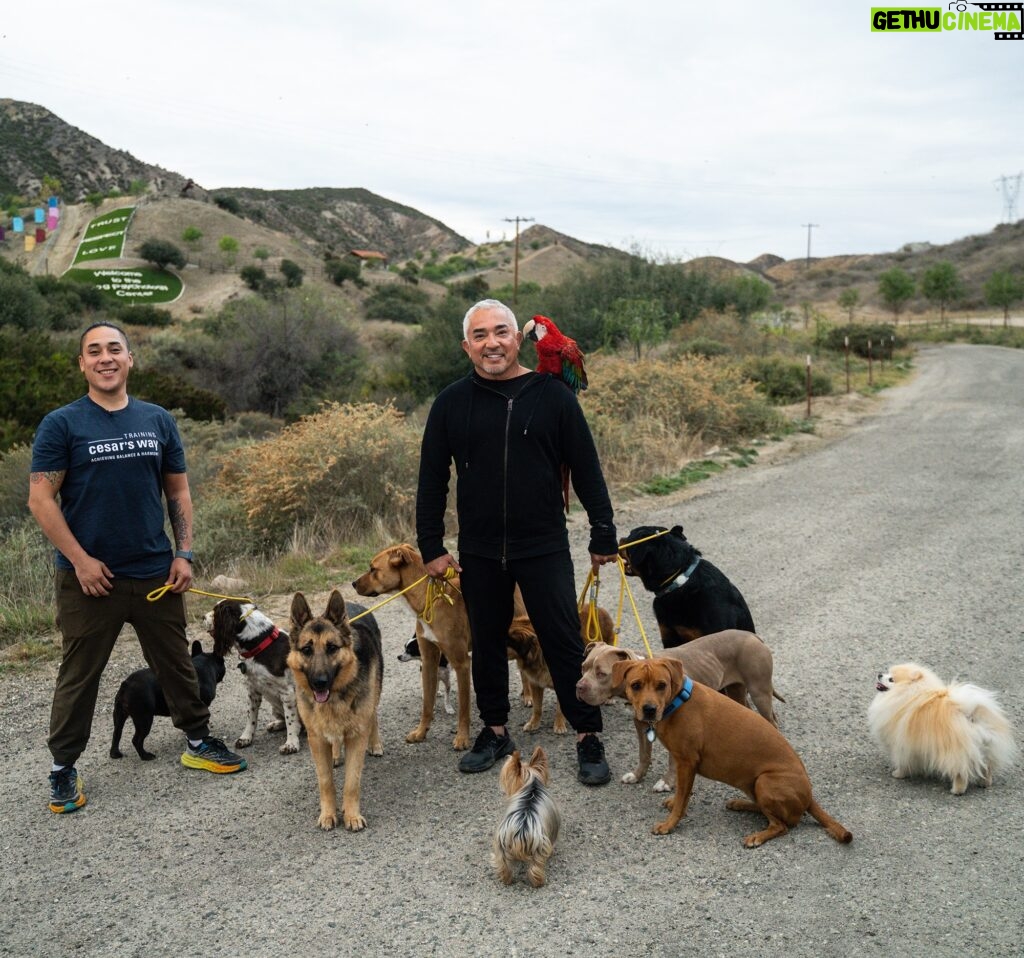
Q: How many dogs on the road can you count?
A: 11